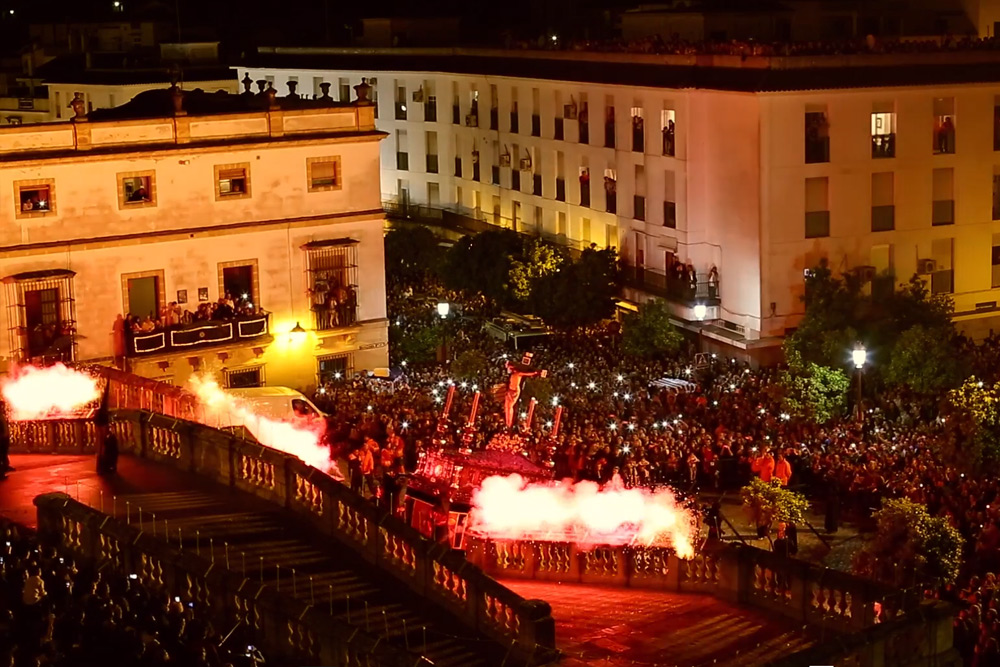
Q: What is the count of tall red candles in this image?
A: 4